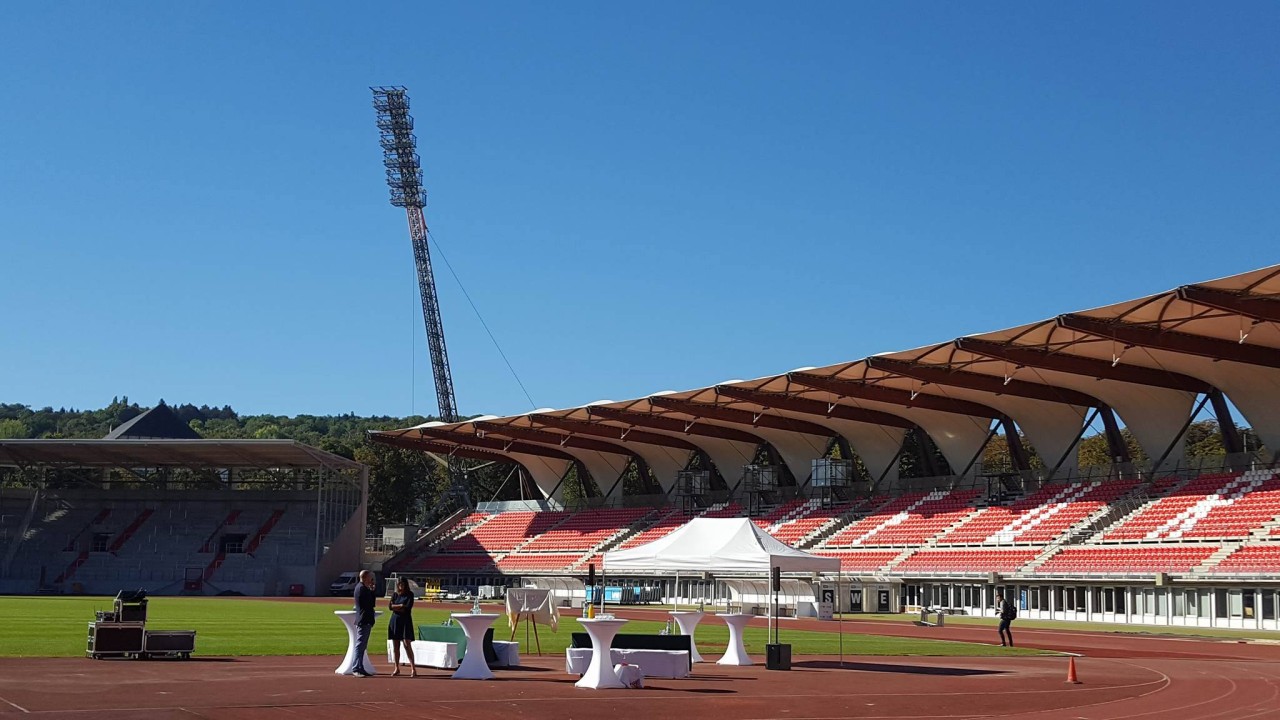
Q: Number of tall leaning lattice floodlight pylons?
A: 1